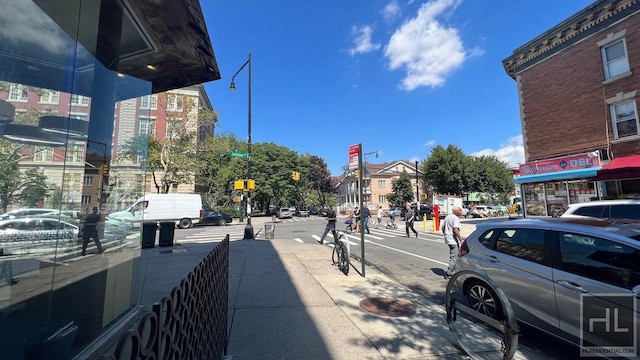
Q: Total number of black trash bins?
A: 2